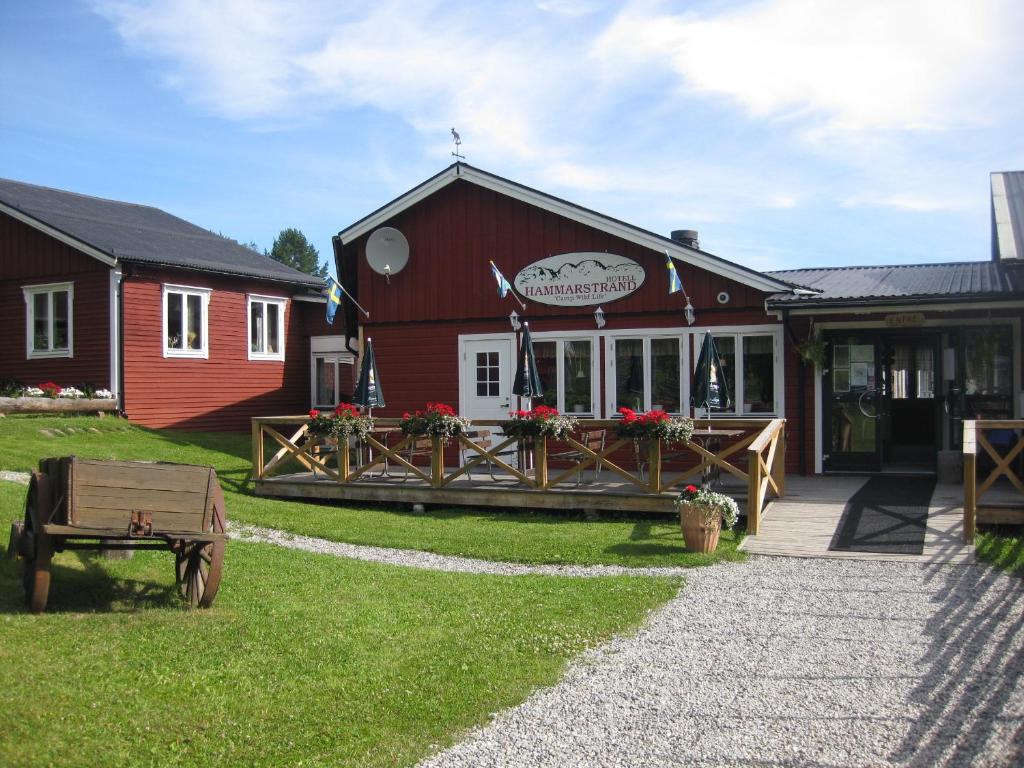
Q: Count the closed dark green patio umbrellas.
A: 3